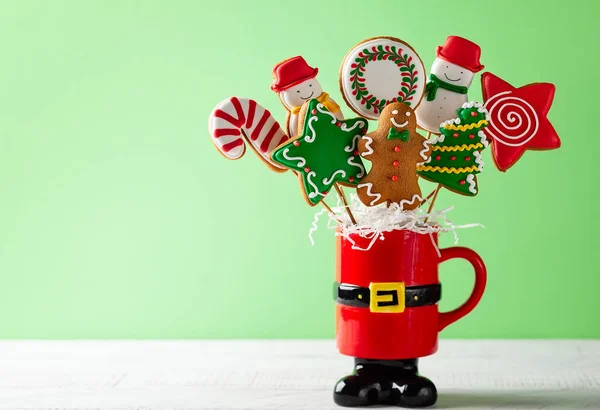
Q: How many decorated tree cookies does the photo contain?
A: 1